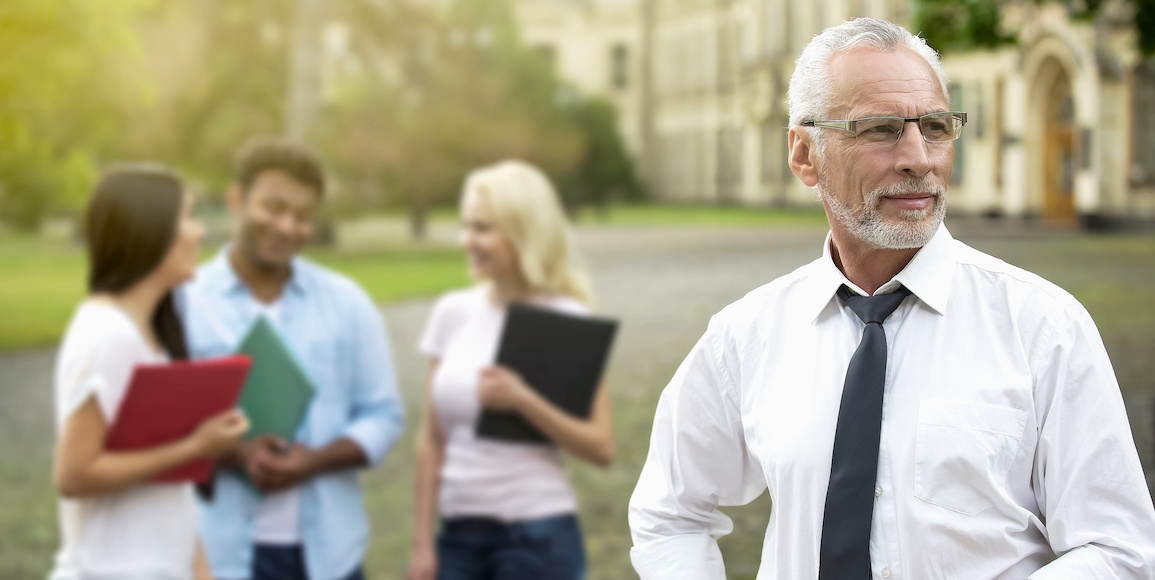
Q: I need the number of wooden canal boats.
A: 0